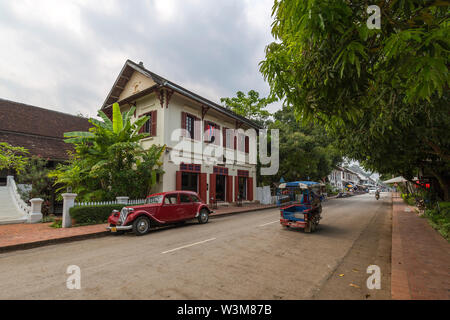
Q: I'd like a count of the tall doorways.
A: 3